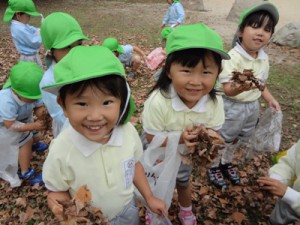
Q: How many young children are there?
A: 10